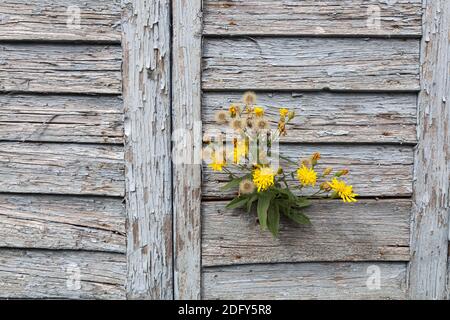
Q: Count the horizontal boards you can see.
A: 12